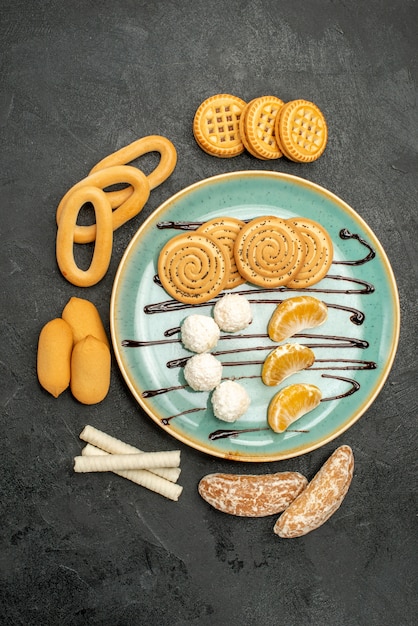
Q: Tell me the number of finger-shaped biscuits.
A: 3